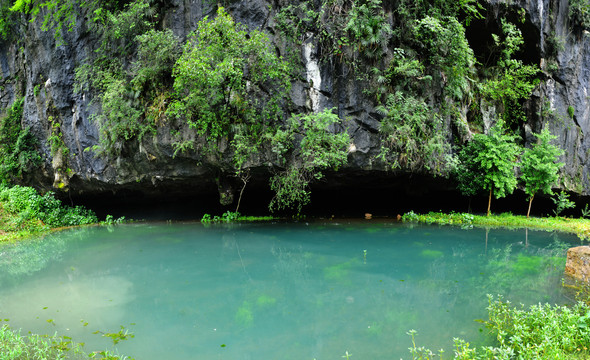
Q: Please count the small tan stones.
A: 2